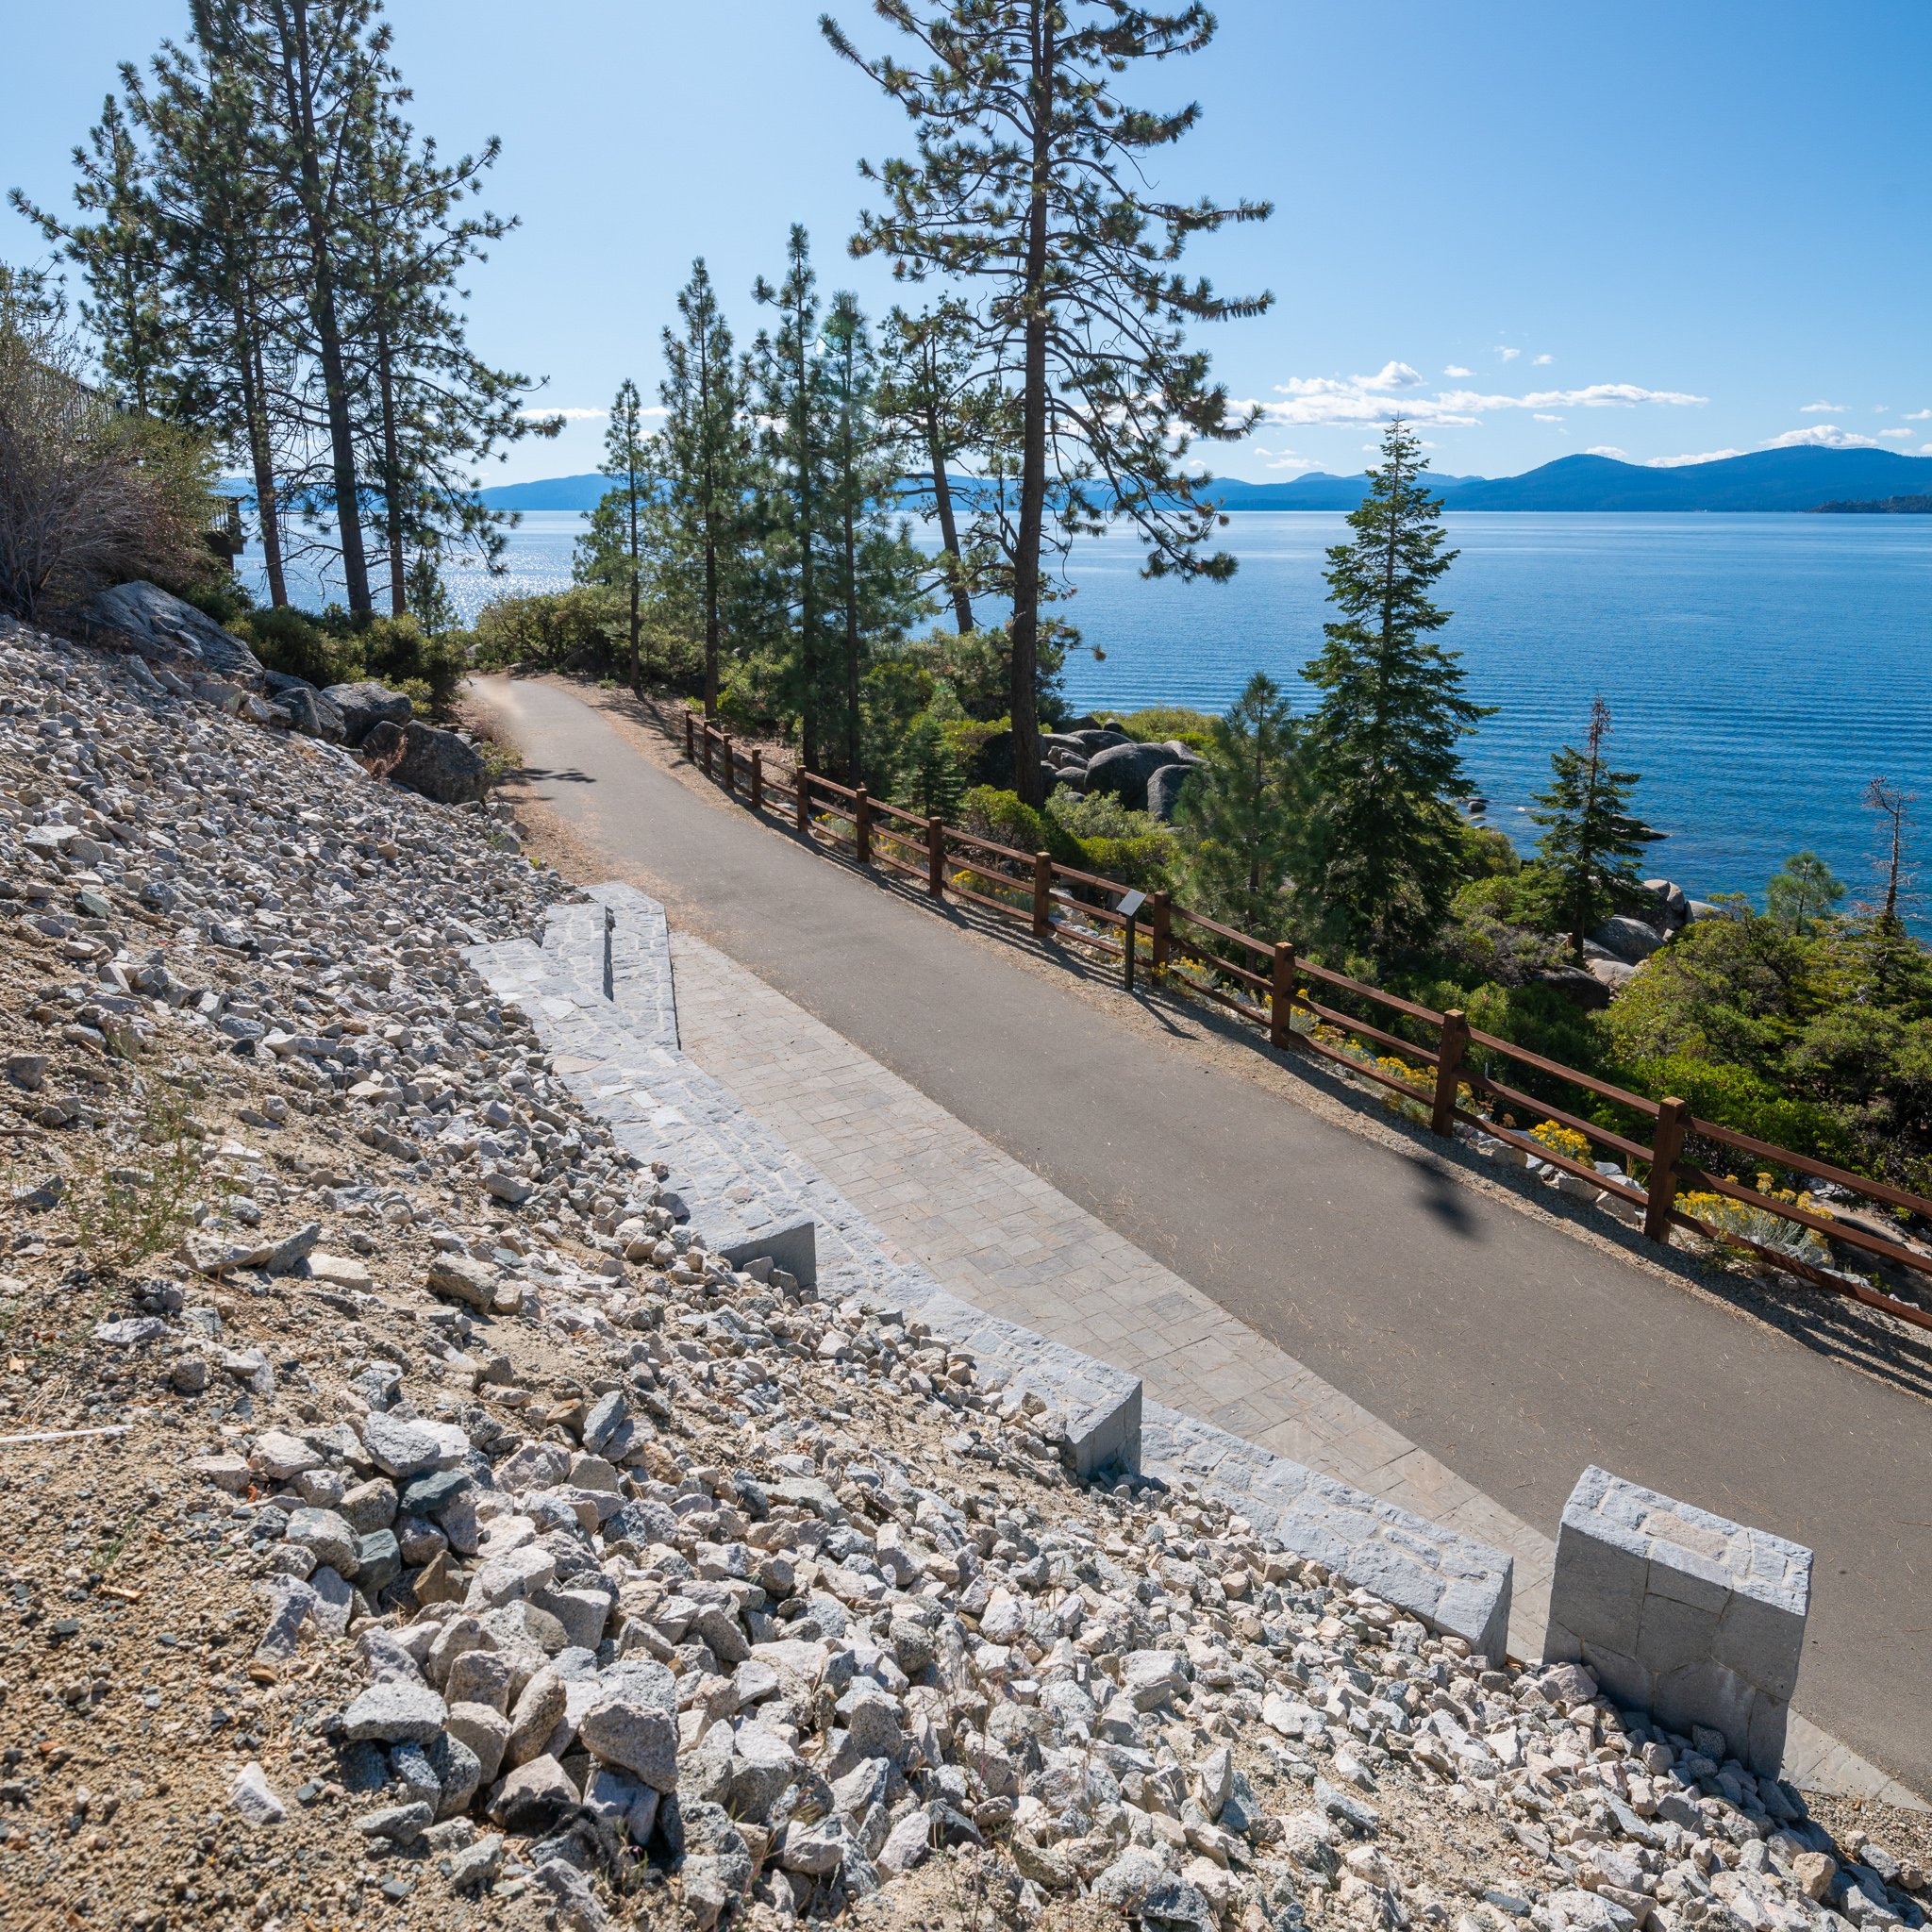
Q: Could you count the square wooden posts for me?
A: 12